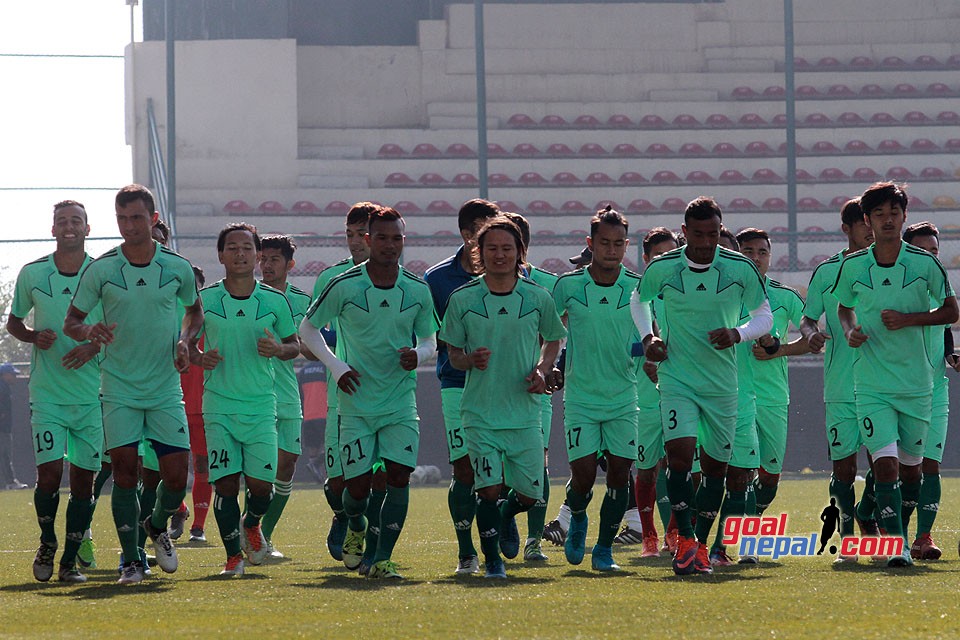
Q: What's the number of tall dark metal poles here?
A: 3